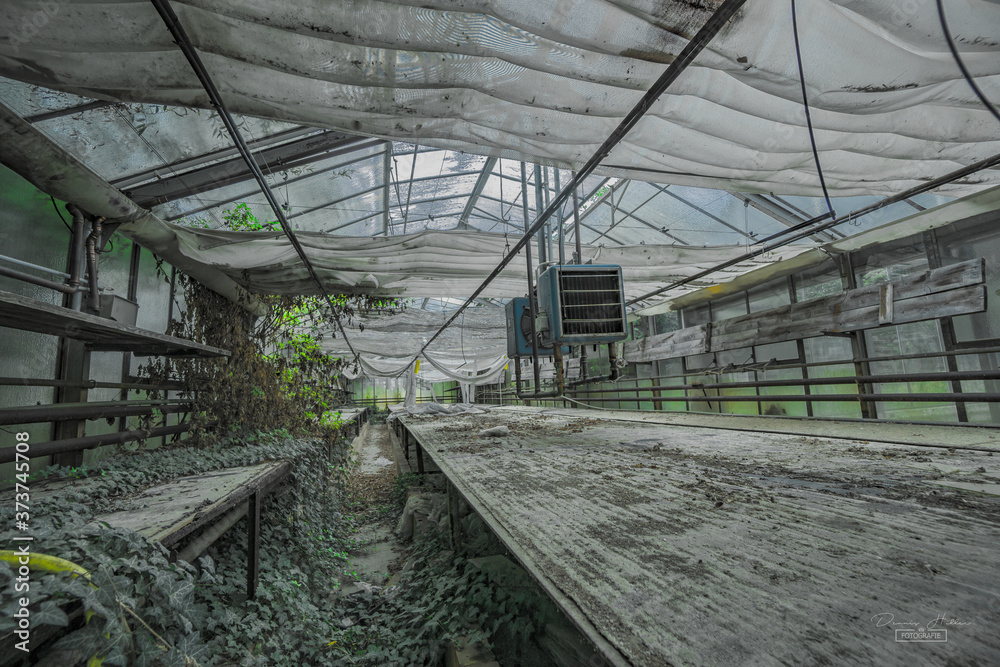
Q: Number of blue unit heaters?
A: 2